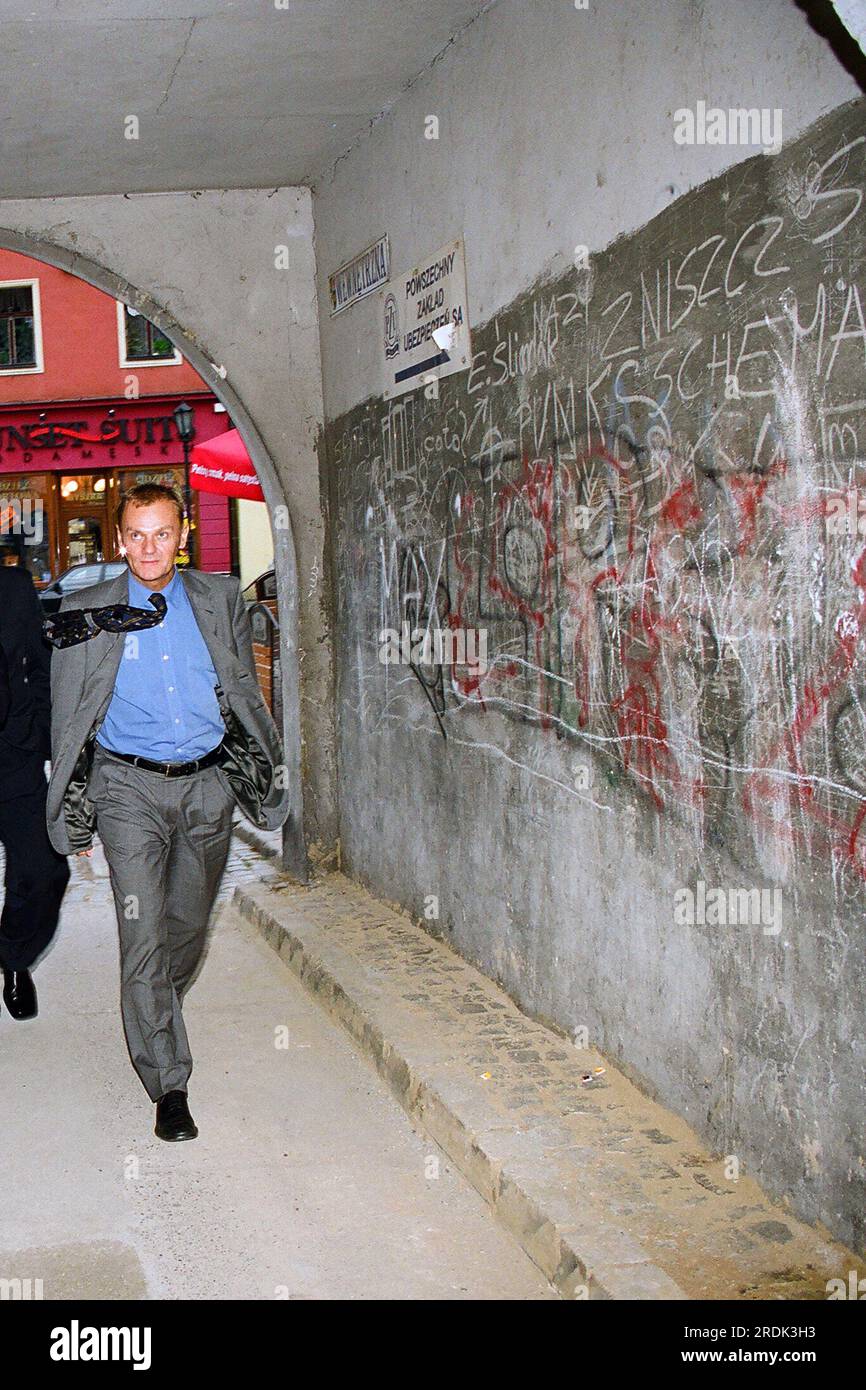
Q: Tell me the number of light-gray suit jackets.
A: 1